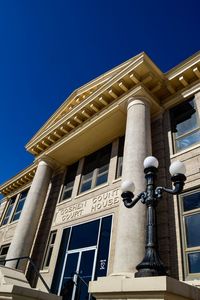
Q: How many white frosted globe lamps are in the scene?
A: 3